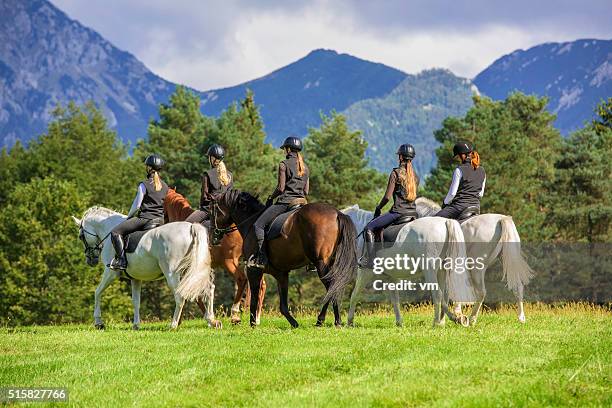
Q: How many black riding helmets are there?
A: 5